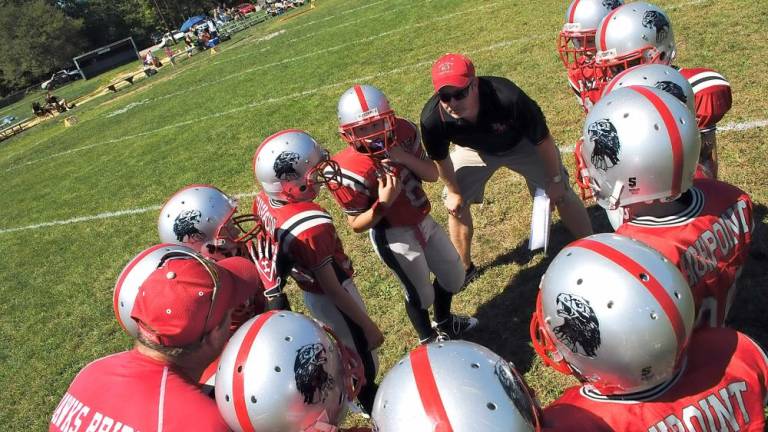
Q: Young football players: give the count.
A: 11